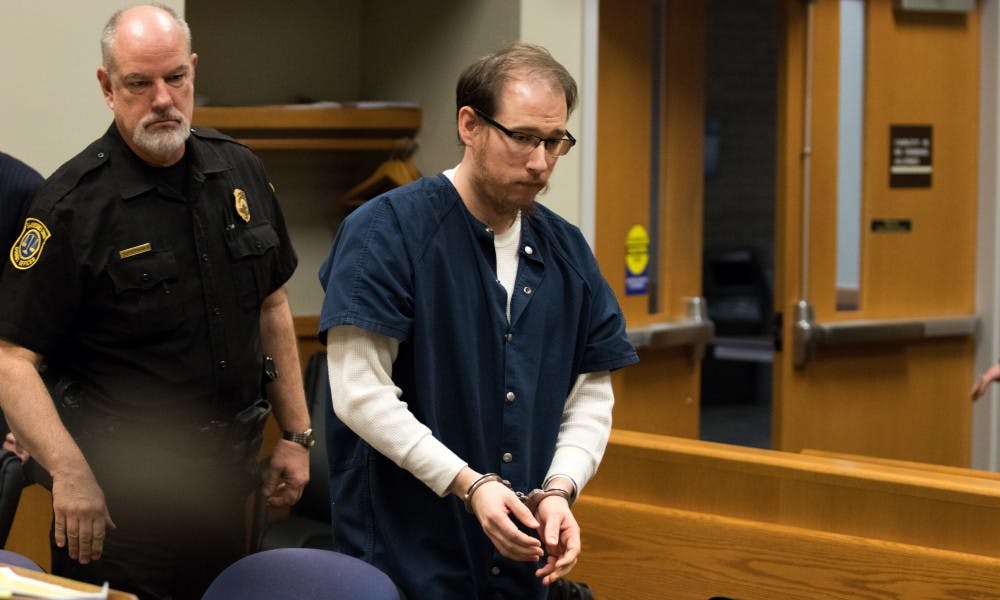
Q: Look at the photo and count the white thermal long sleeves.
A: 2